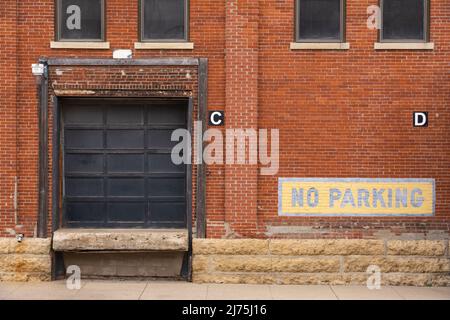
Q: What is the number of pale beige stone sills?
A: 4